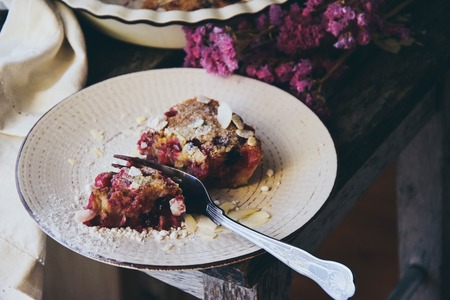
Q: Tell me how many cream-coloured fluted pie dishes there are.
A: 1